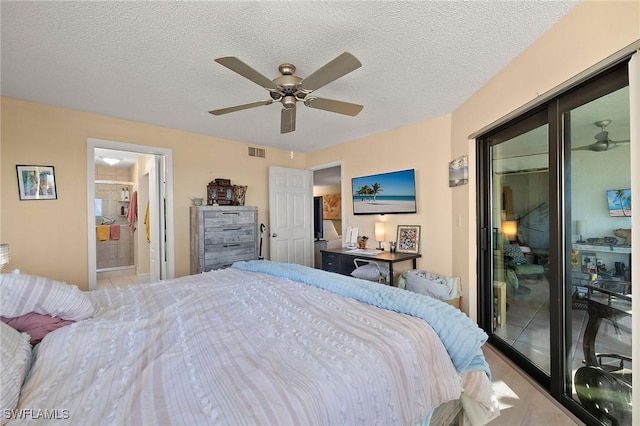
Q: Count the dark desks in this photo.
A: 1